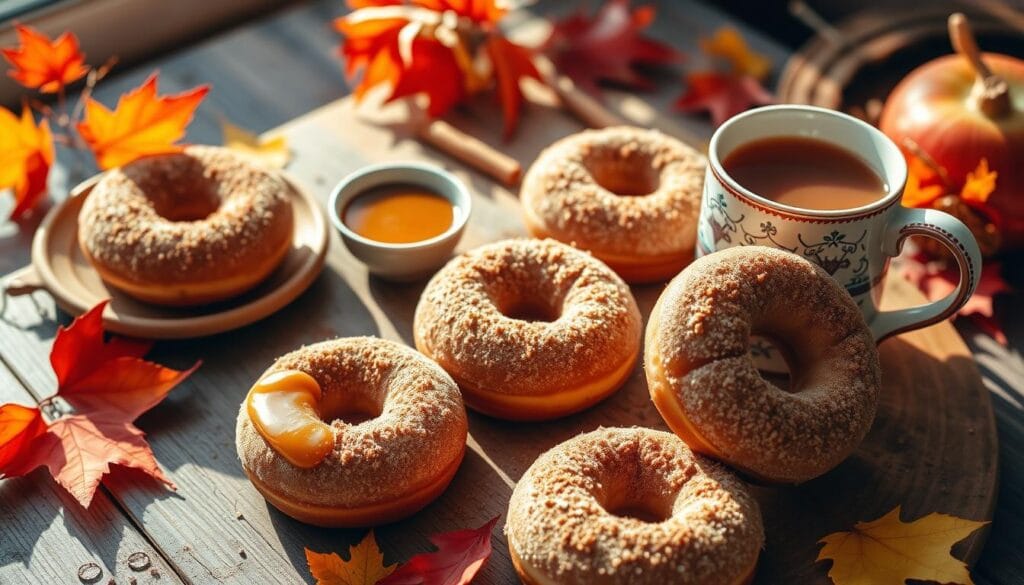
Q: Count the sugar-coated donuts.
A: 6